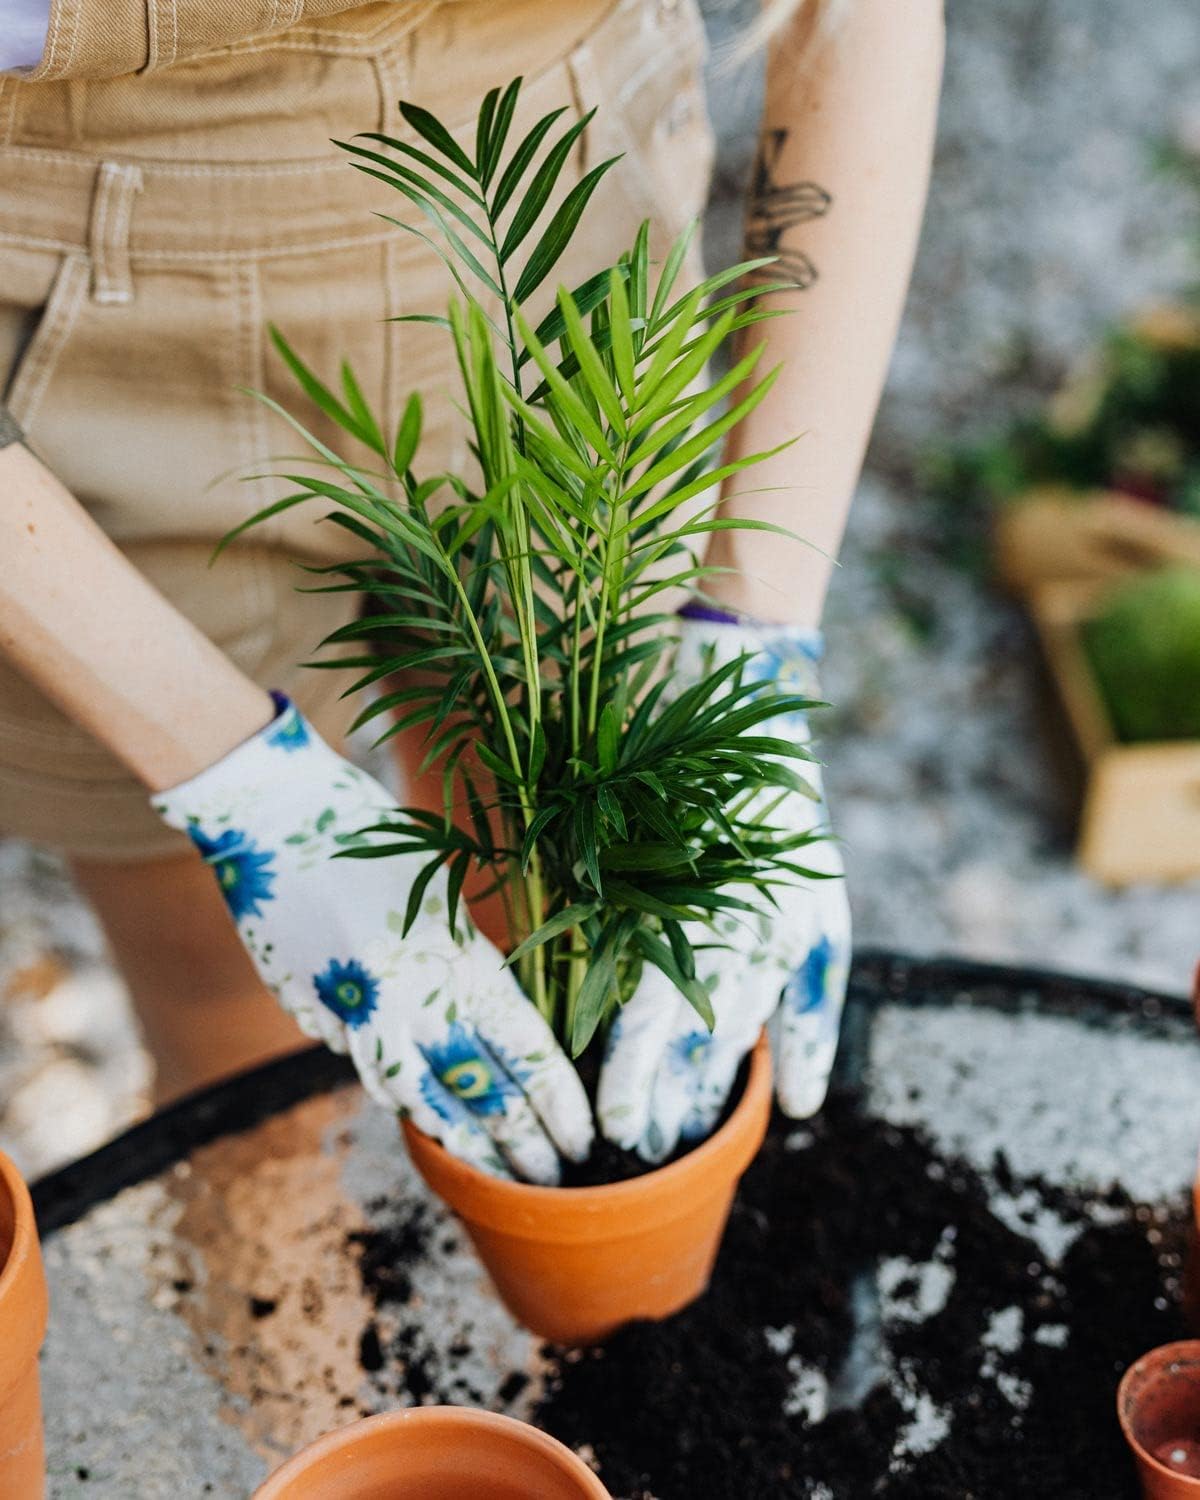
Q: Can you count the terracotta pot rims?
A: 4